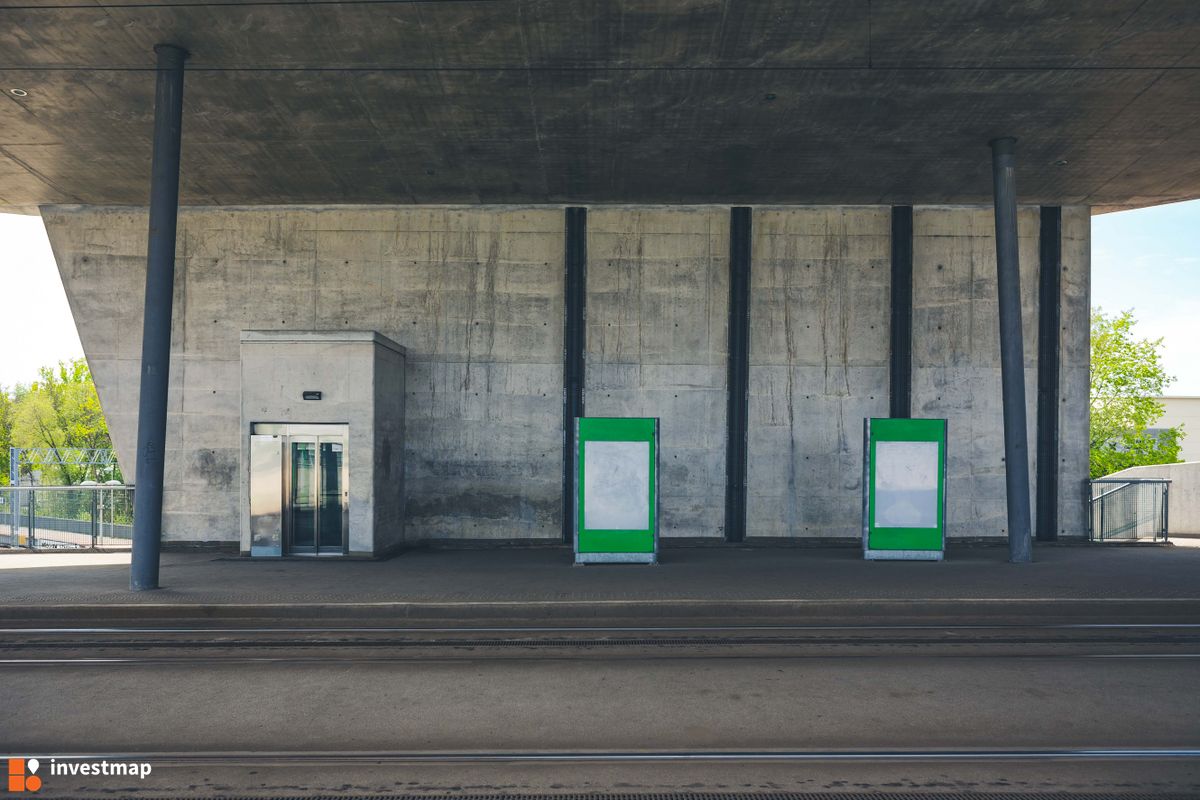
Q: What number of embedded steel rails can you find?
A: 3